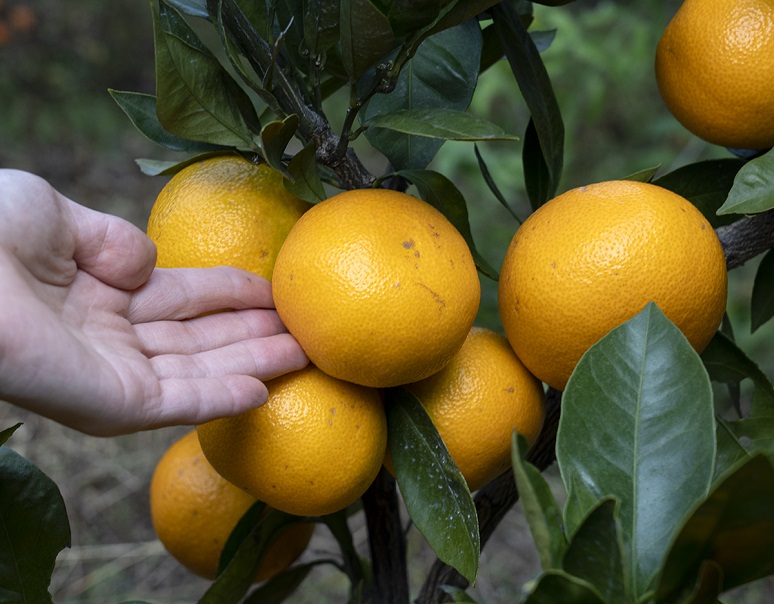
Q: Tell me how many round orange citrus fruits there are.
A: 7